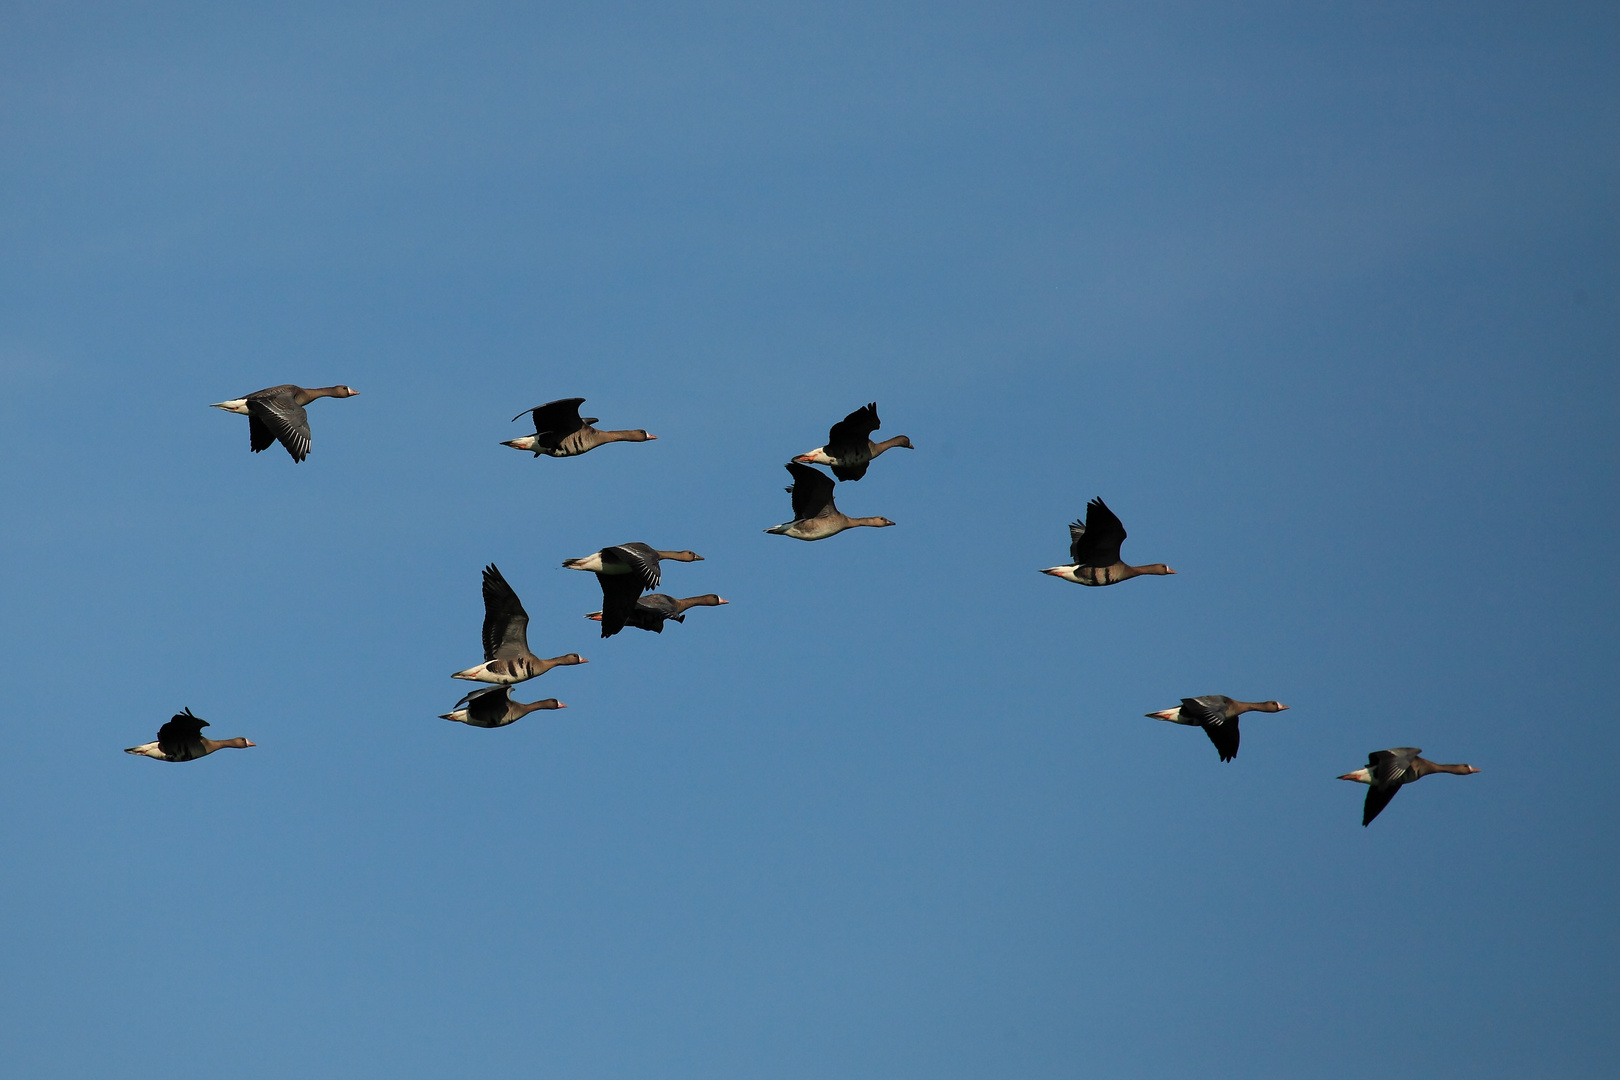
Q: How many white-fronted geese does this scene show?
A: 12